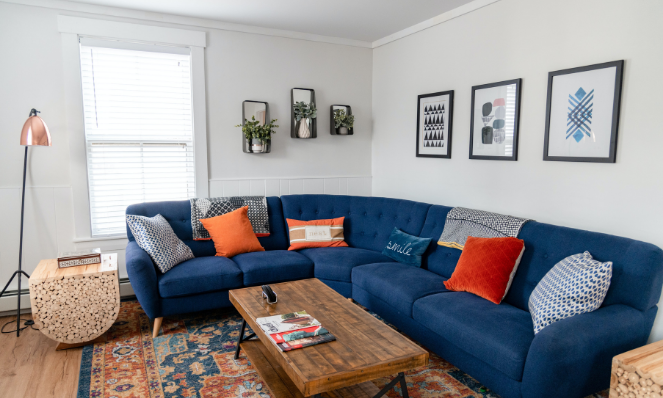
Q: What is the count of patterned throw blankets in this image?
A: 2